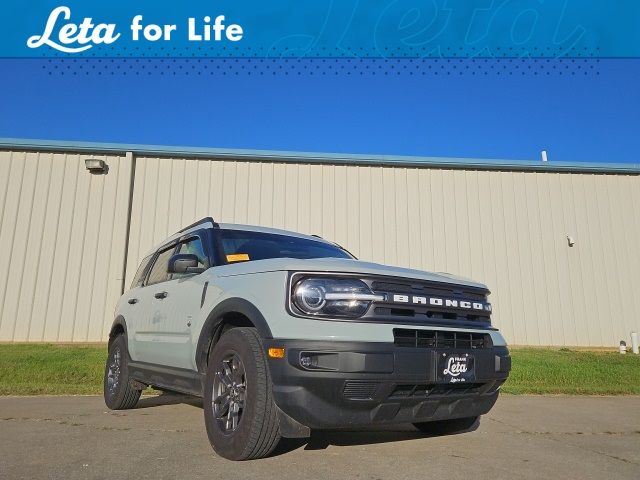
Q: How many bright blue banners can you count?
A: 1